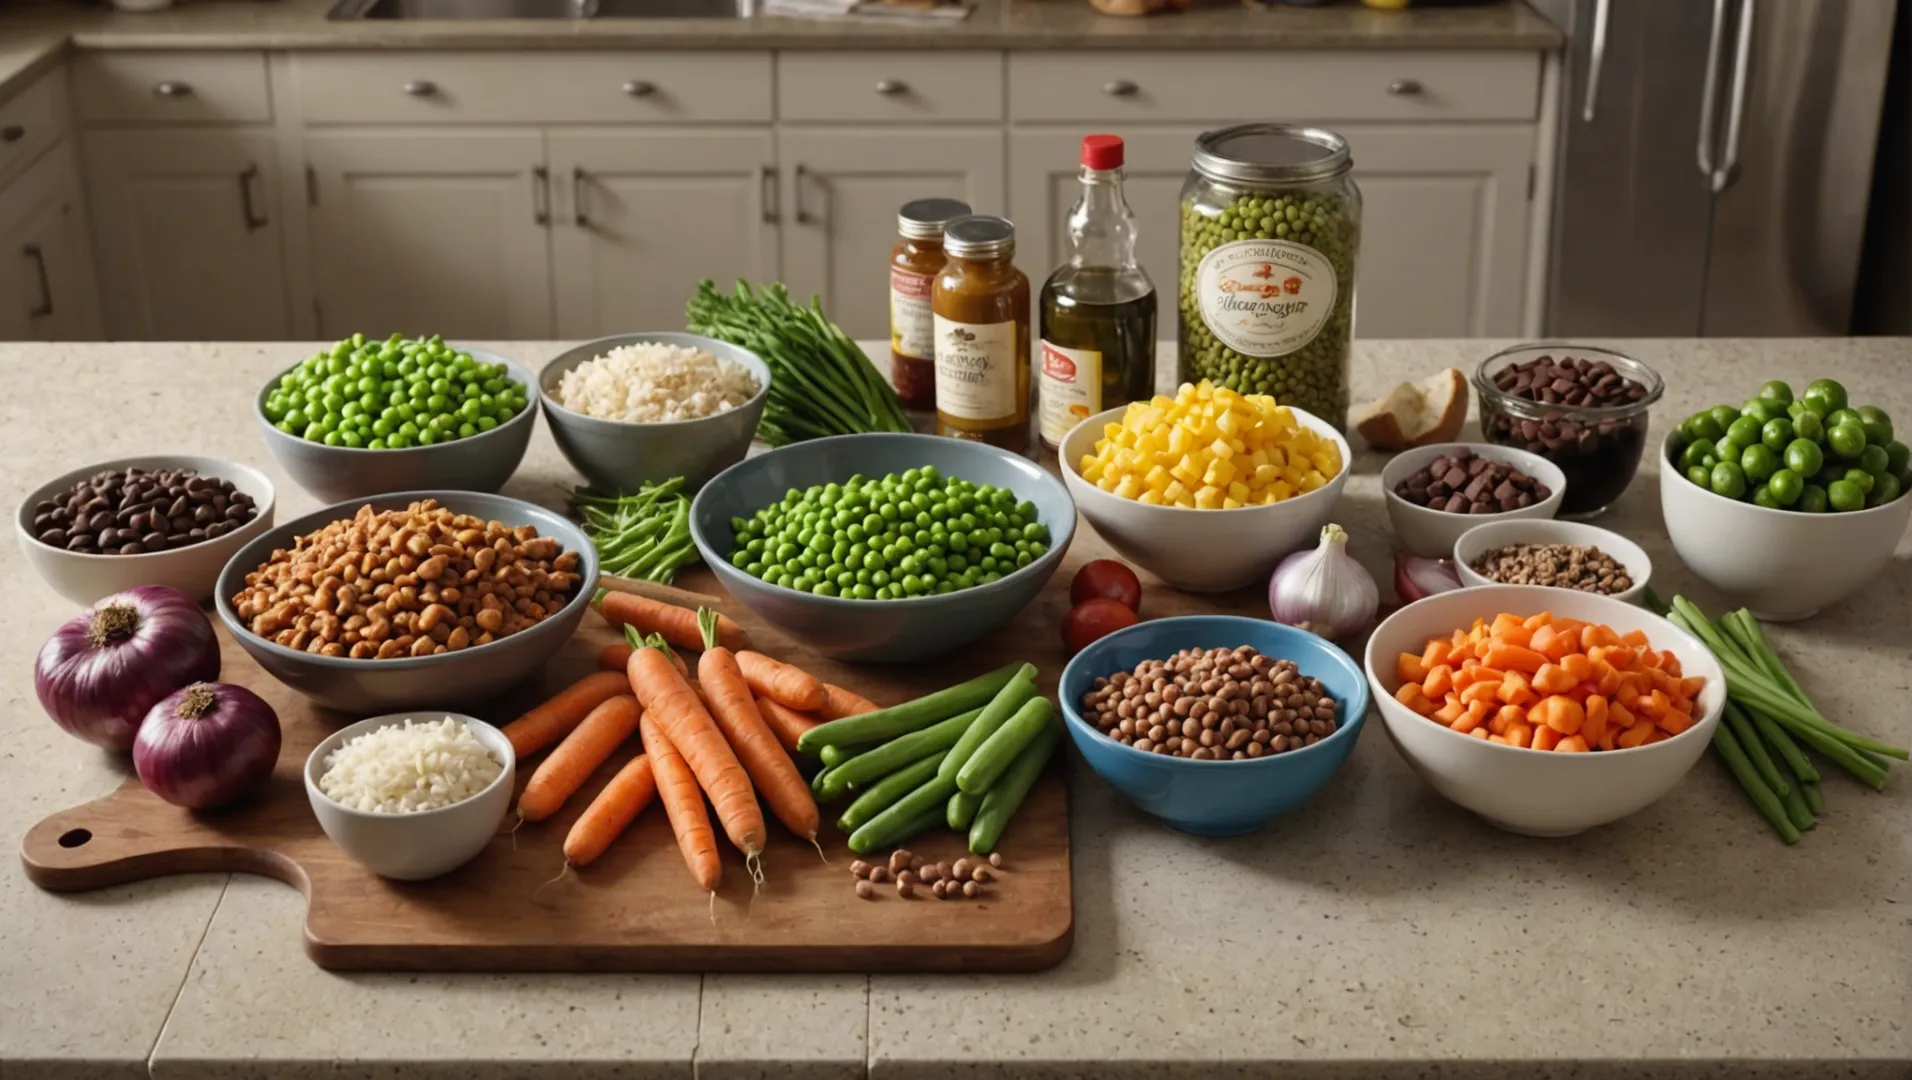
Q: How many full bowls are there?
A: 13